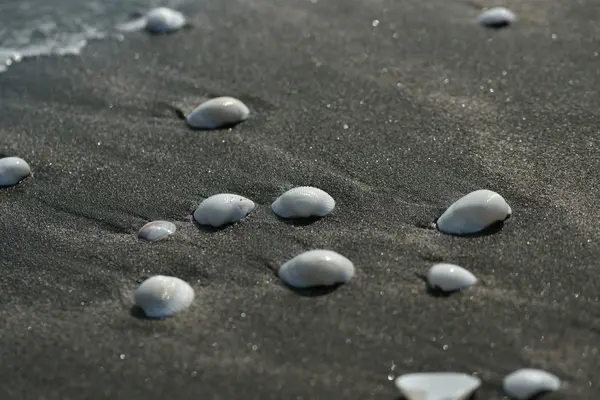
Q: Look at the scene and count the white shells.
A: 13